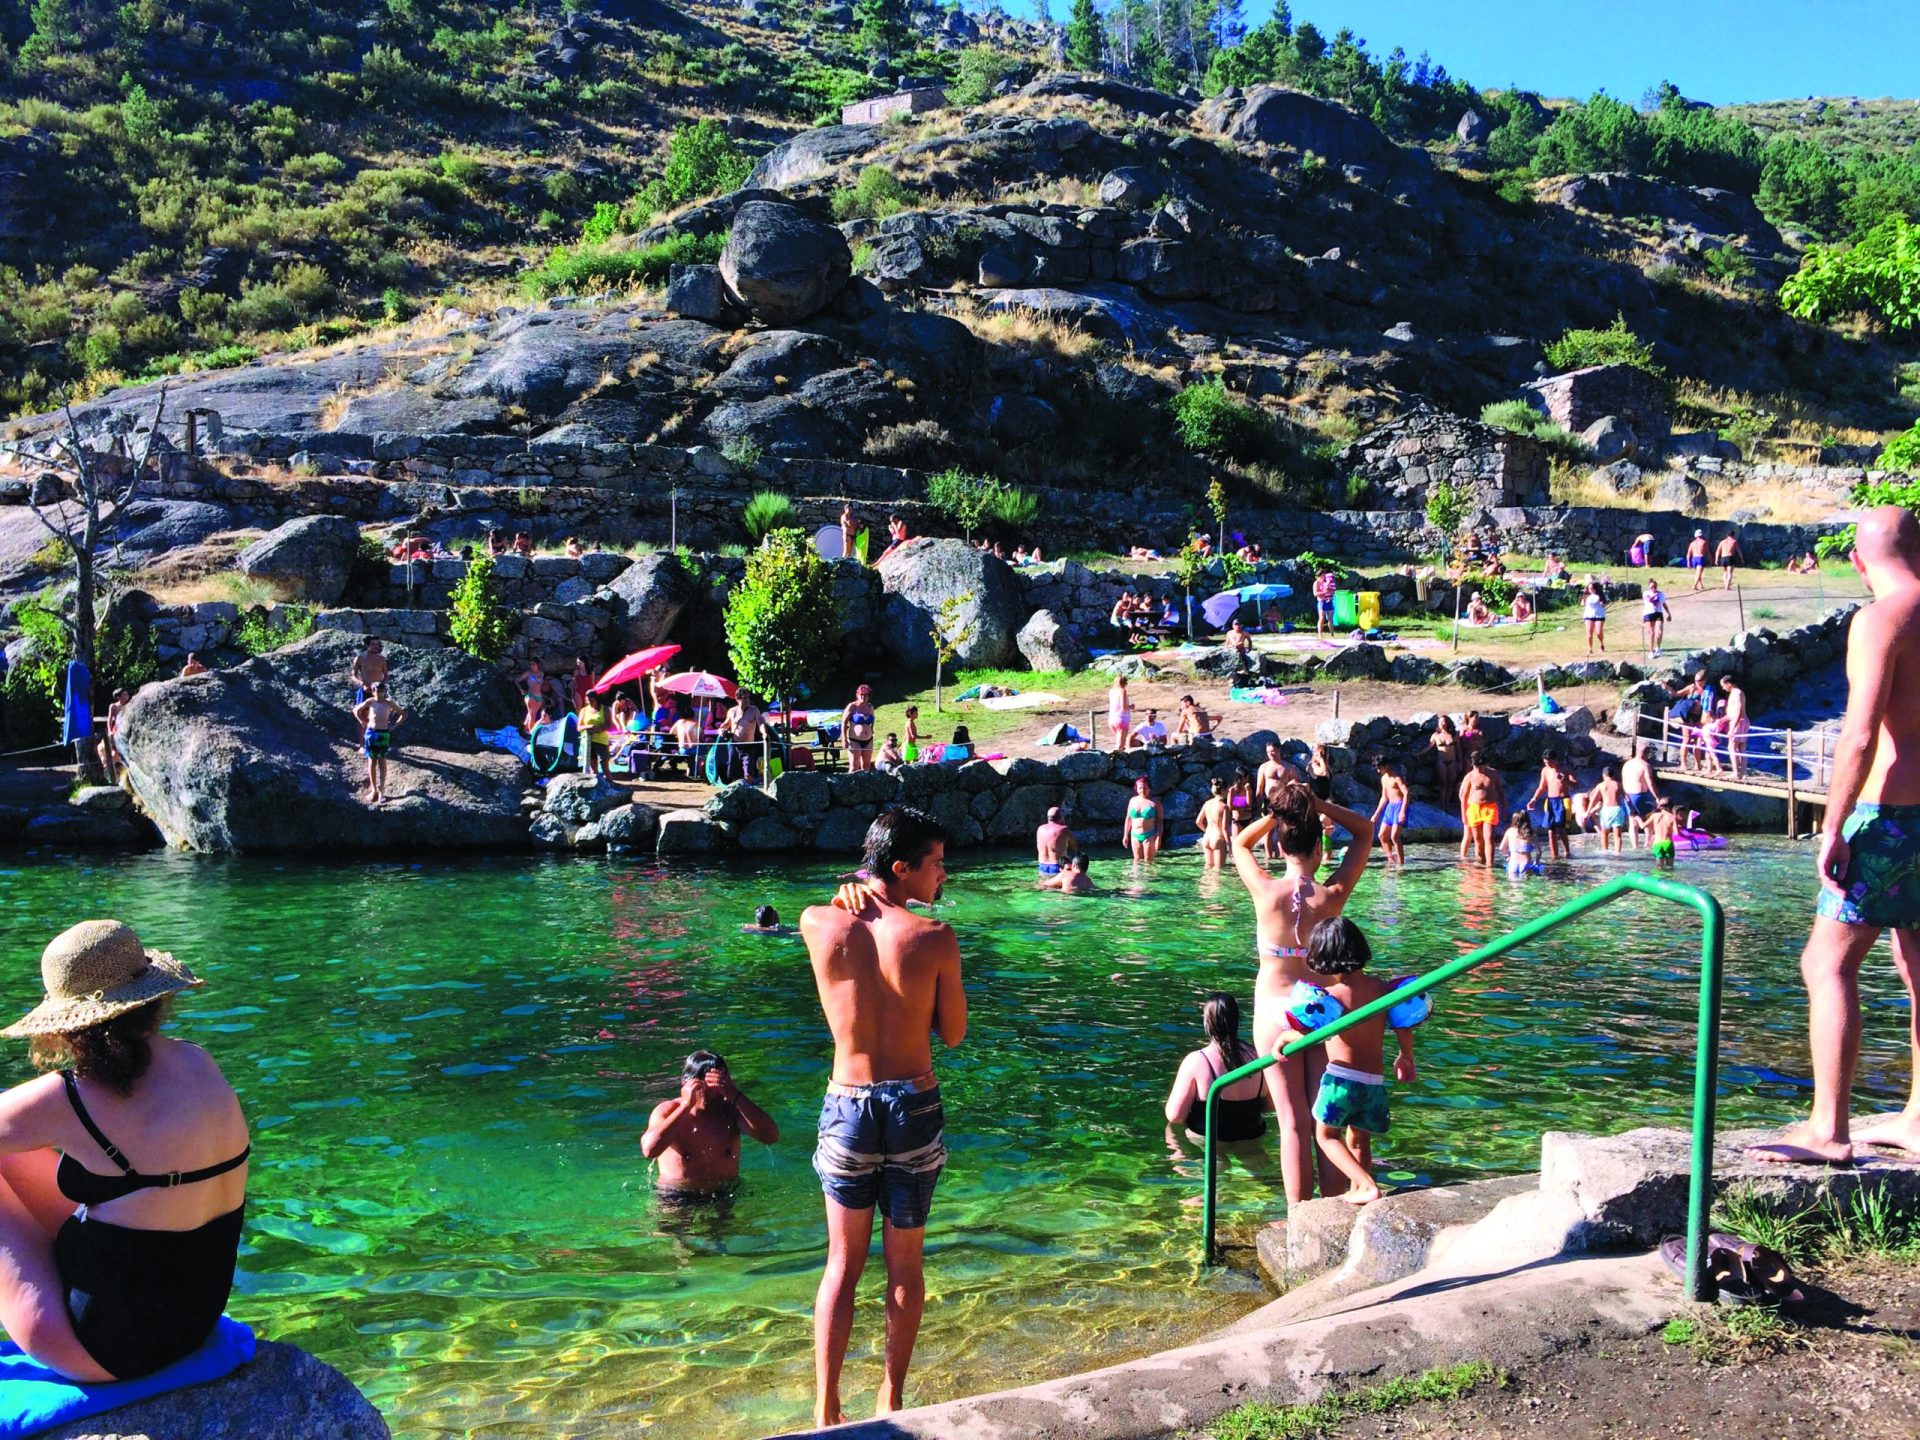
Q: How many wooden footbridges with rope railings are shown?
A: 1